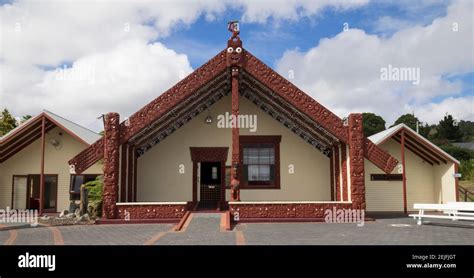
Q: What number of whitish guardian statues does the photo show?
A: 0